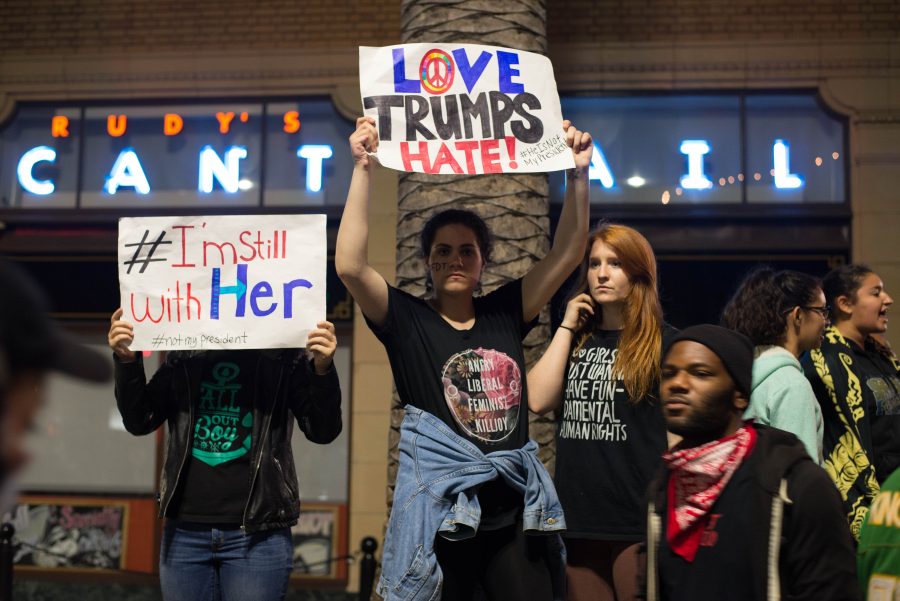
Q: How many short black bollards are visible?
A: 2